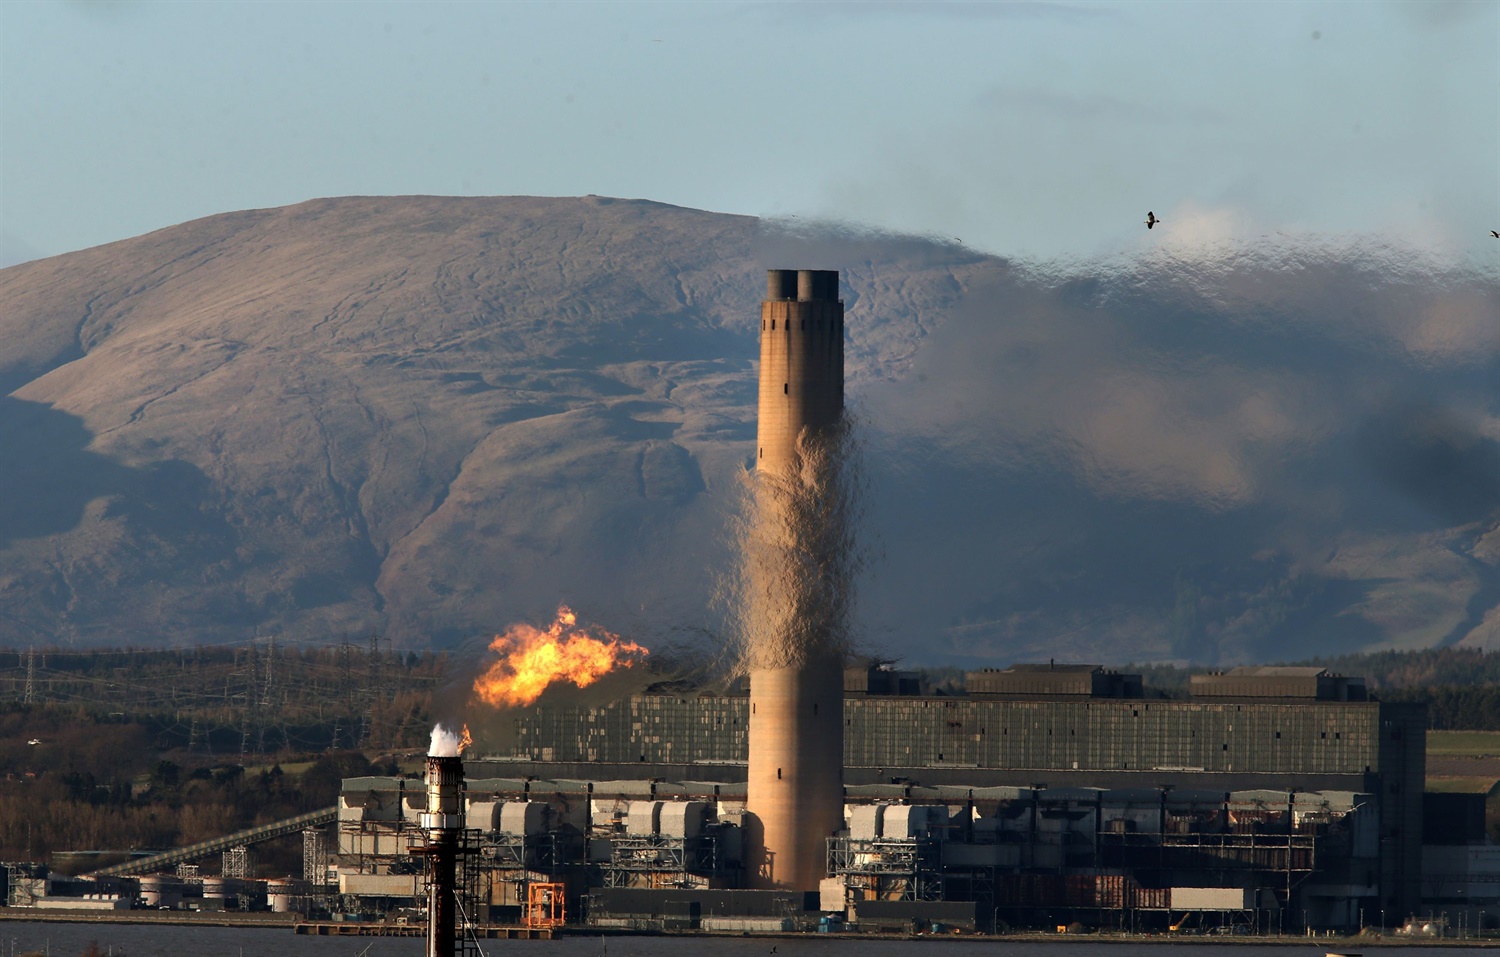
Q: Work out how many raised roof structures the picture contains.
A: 3